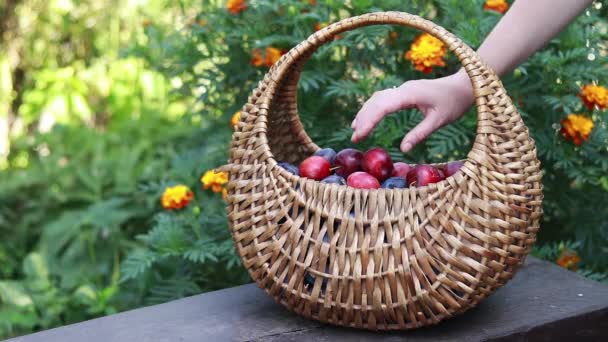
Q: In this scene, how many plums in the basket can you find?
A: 11